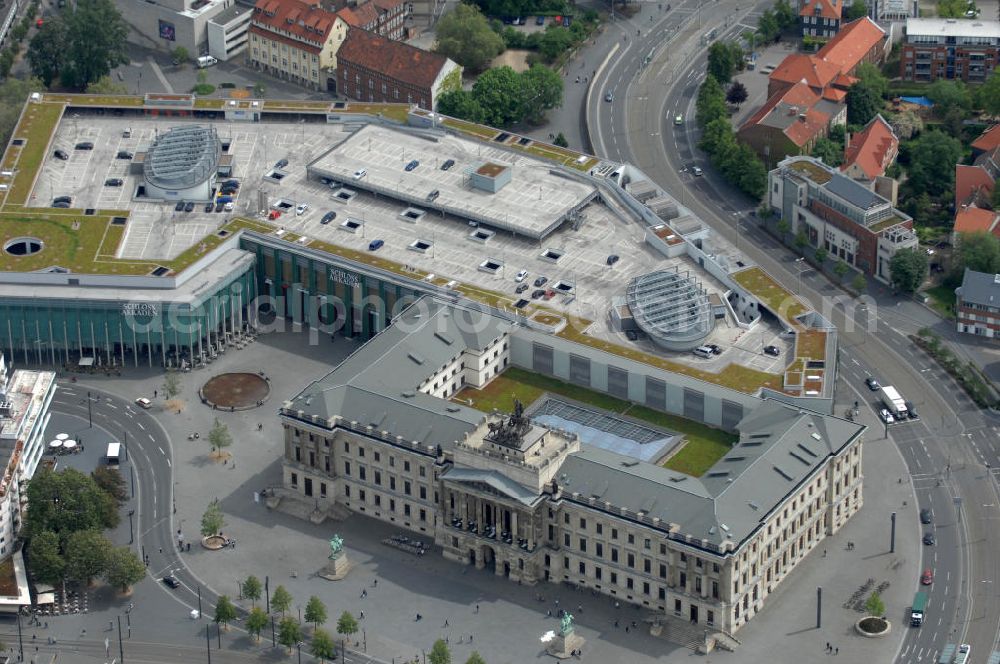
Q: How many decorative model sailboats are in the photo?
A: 0